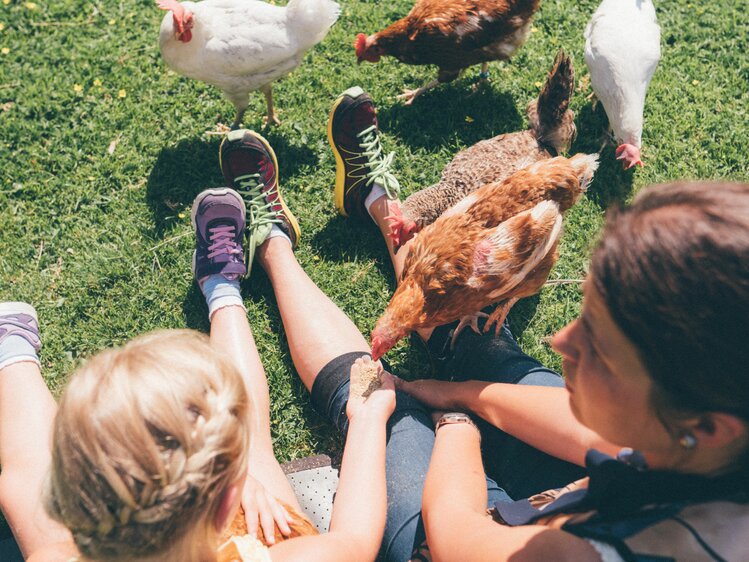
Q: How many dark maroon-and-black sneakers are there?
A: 2